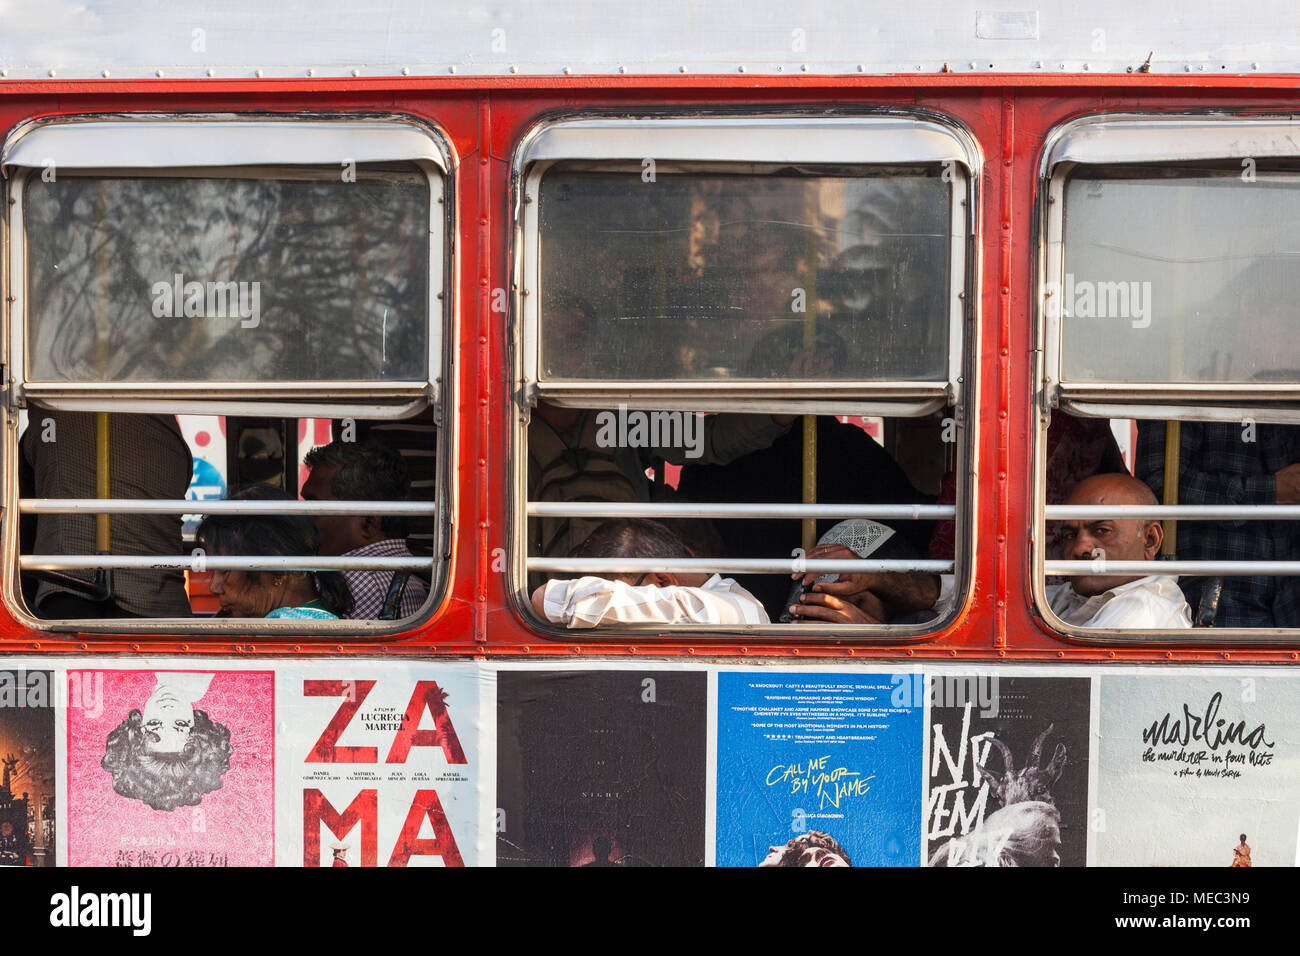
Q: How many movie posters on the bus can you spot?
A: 7